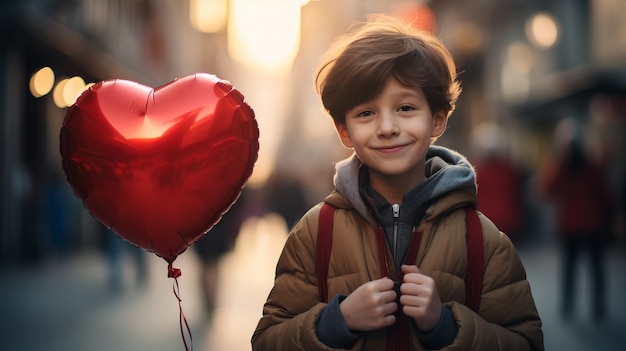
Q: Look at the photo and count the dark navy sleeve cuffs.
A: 2